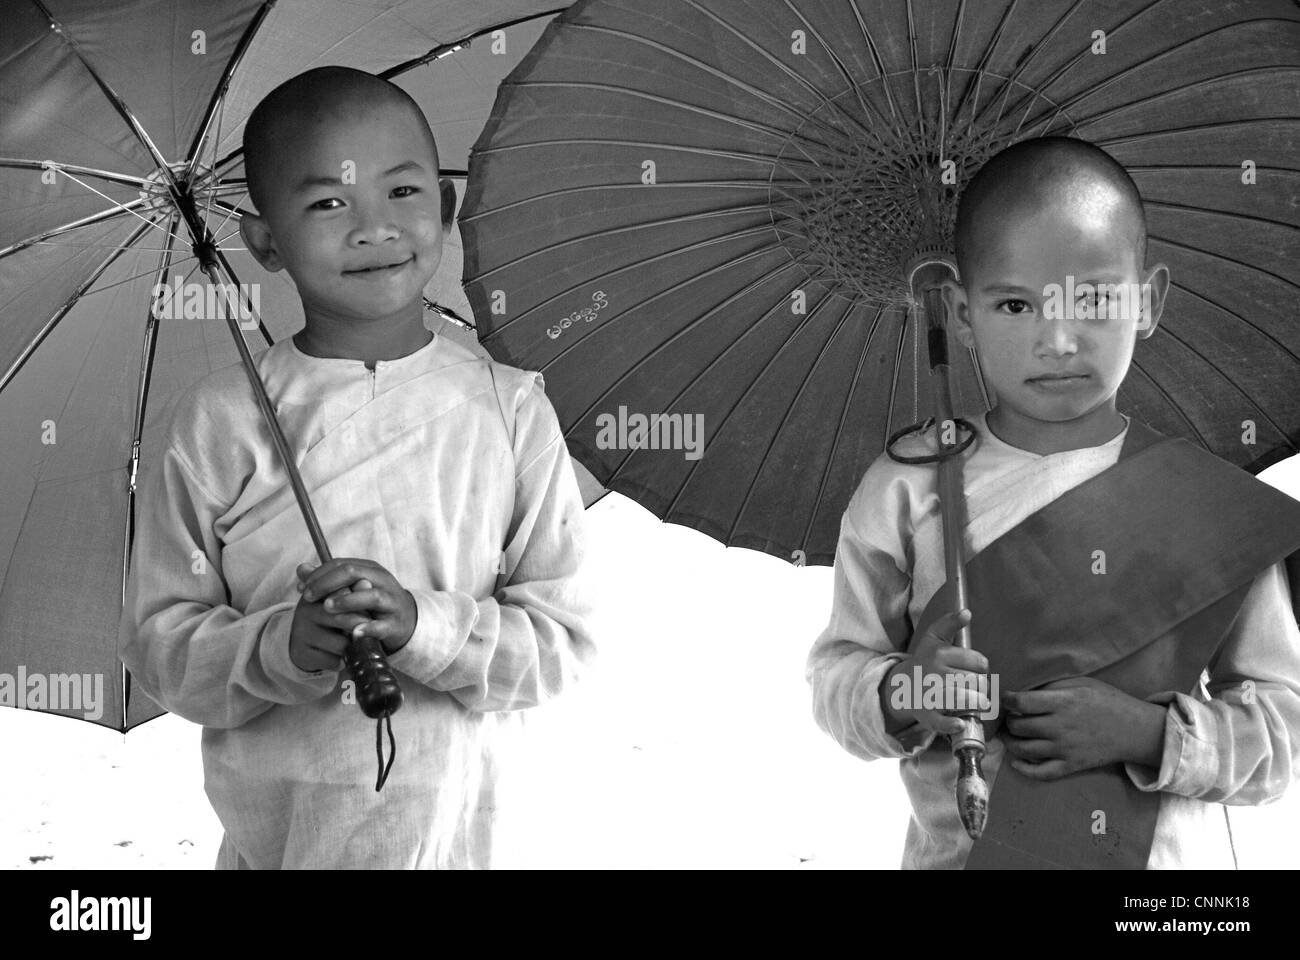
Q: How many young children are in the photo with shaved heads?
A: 2